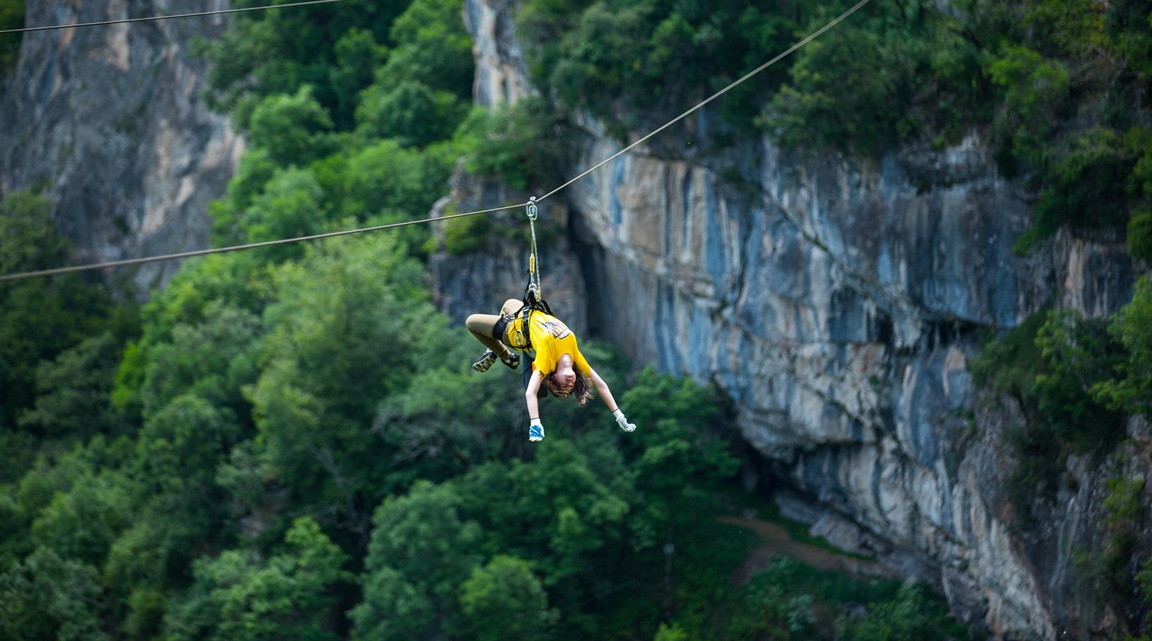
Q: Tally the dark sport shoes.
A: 2